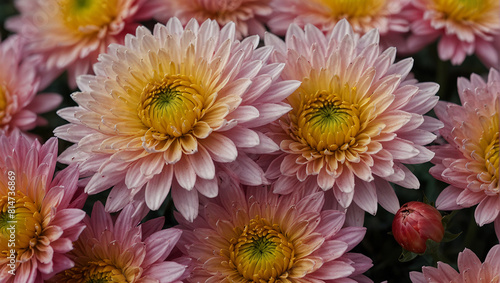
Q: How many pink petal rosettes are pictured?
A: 12